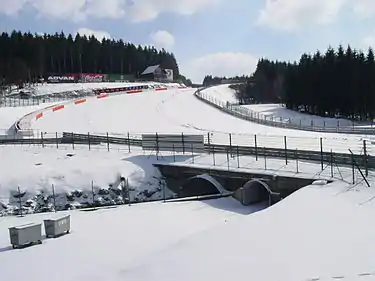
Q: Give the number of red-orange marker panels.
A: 7